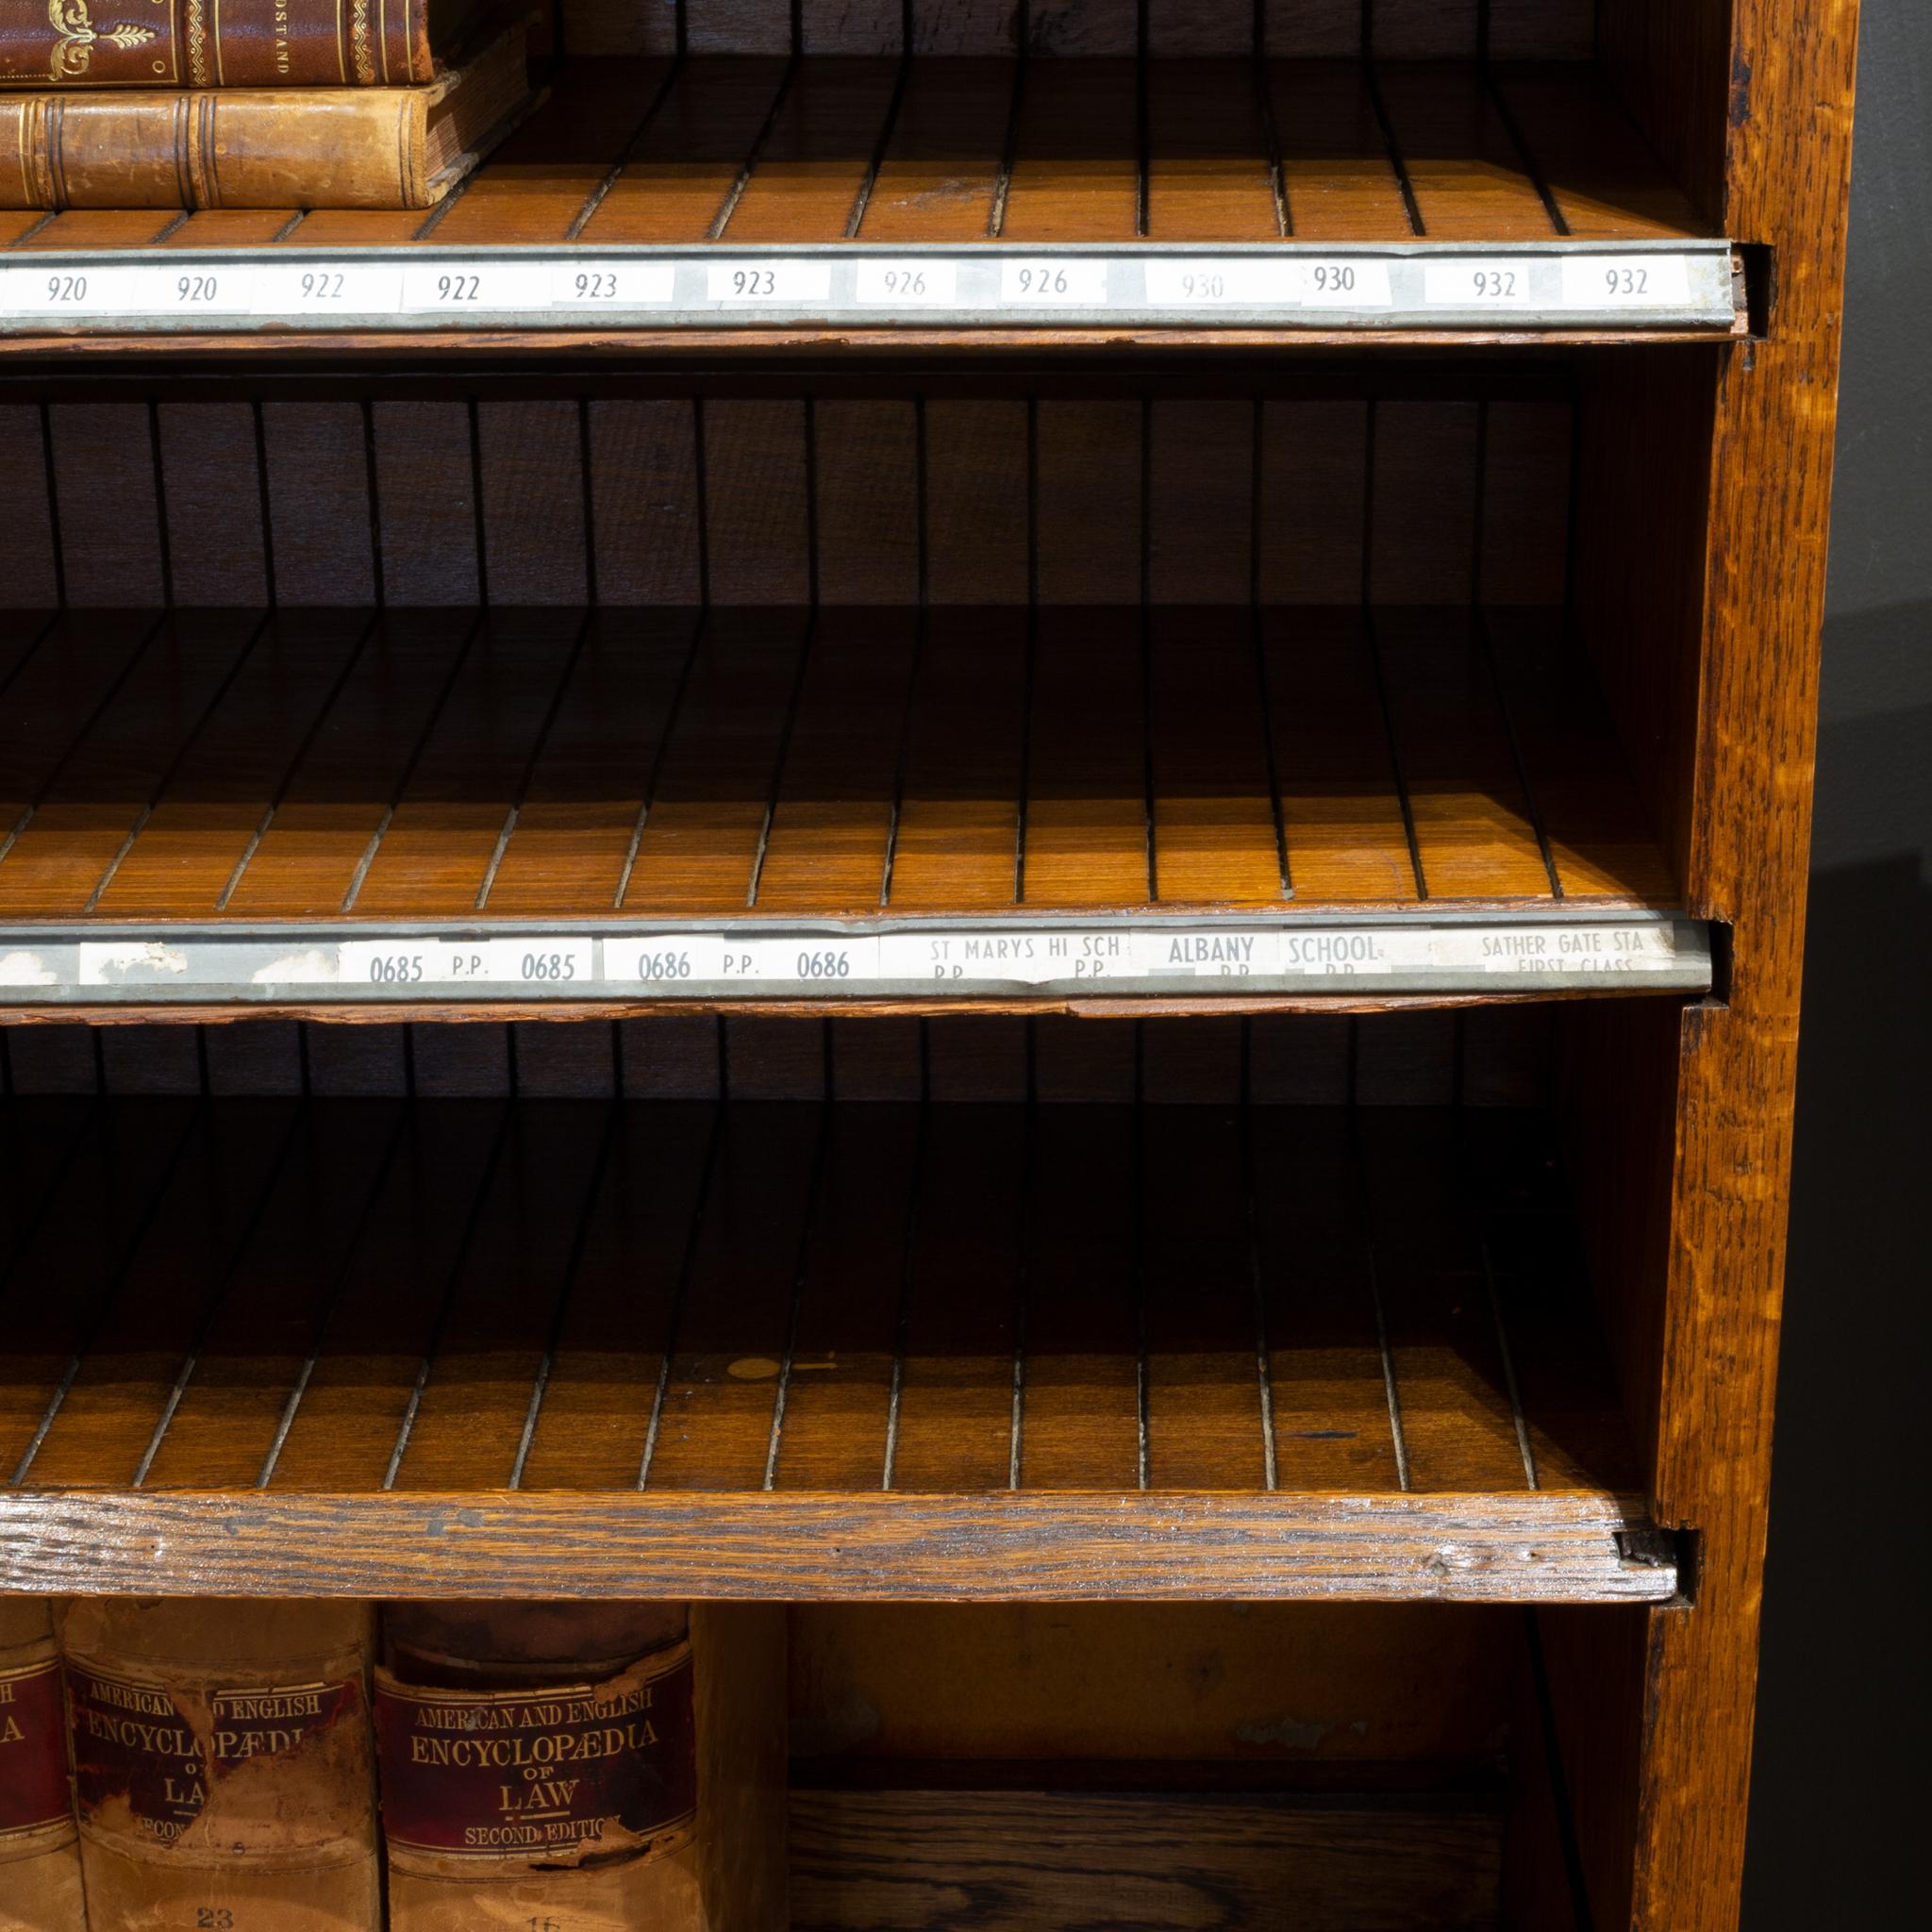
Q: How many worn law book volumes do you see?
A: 3